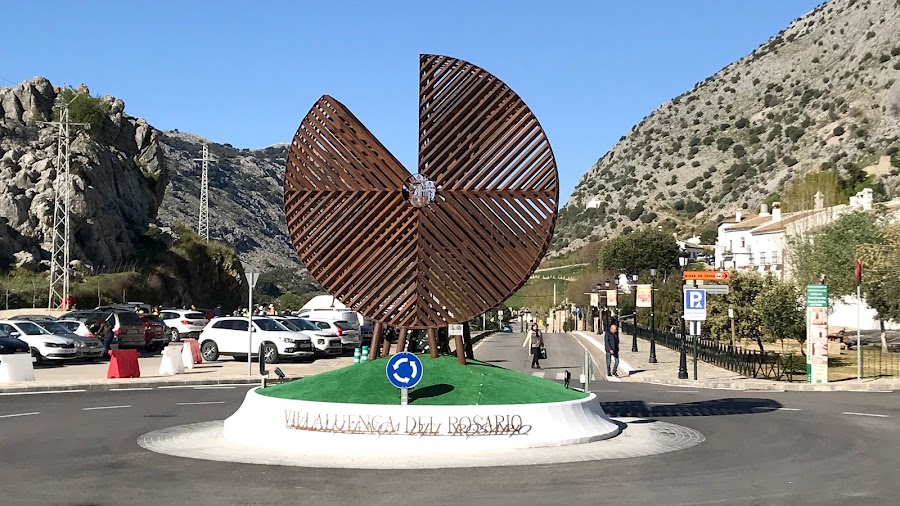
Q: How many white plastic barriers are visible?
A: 3